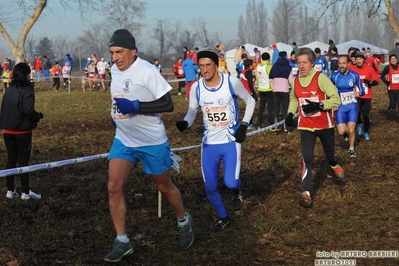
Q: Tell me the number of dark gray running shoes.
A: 2